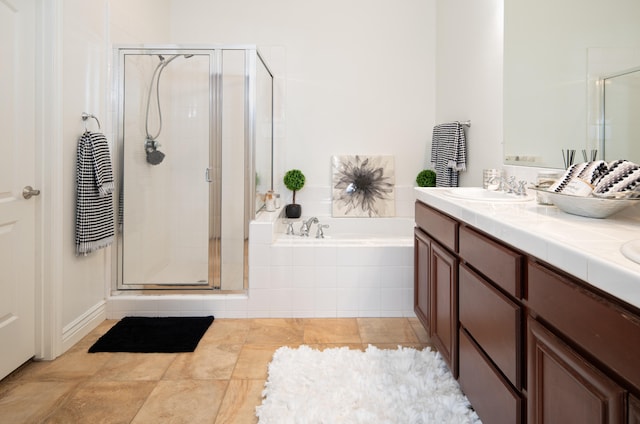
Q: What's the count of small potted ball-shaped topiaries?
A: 2